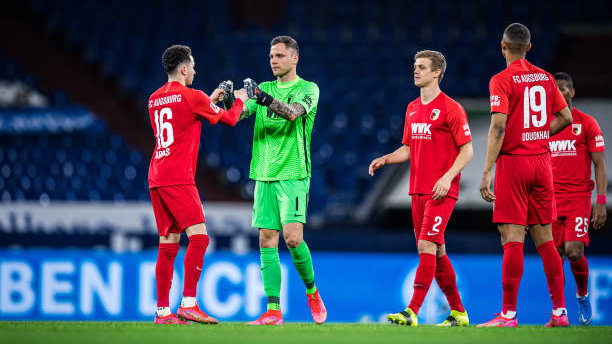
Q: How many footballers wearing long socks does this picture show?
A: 5